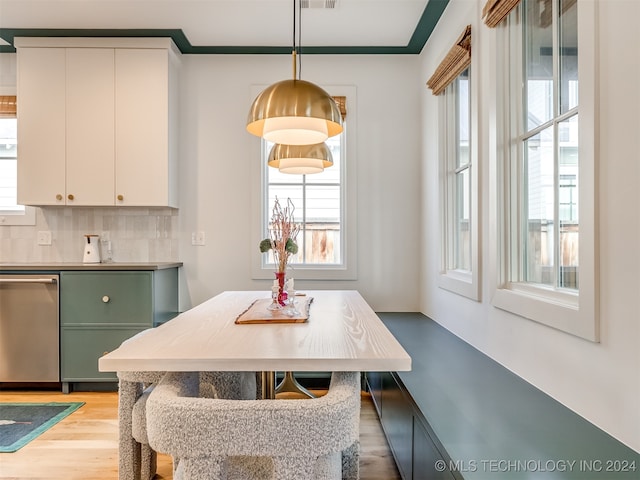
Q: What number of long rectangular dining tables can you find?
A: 1